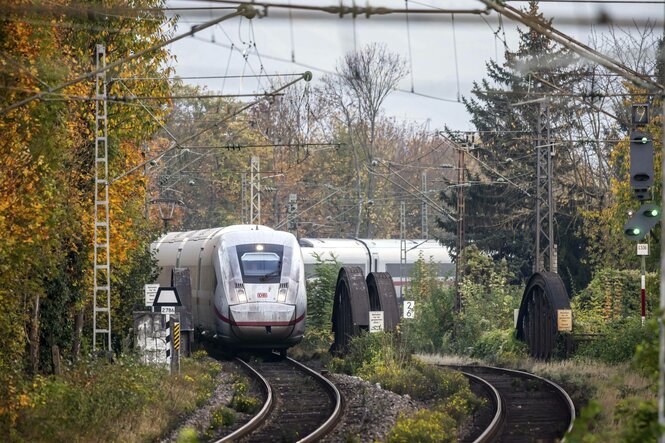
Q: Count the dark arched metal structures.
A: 3